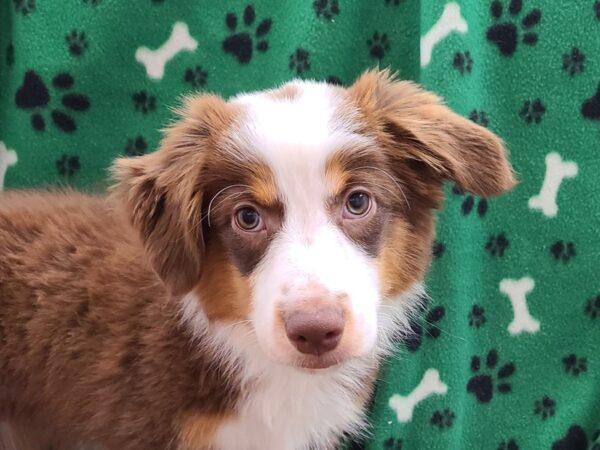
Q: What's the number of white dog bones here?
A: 6